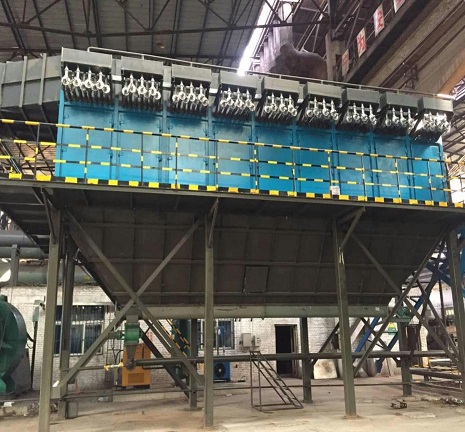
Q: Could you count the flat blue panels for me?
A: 9